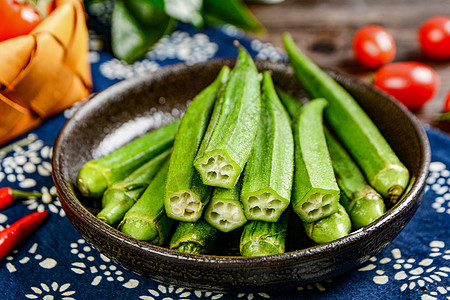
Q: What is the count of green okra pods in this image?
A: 13